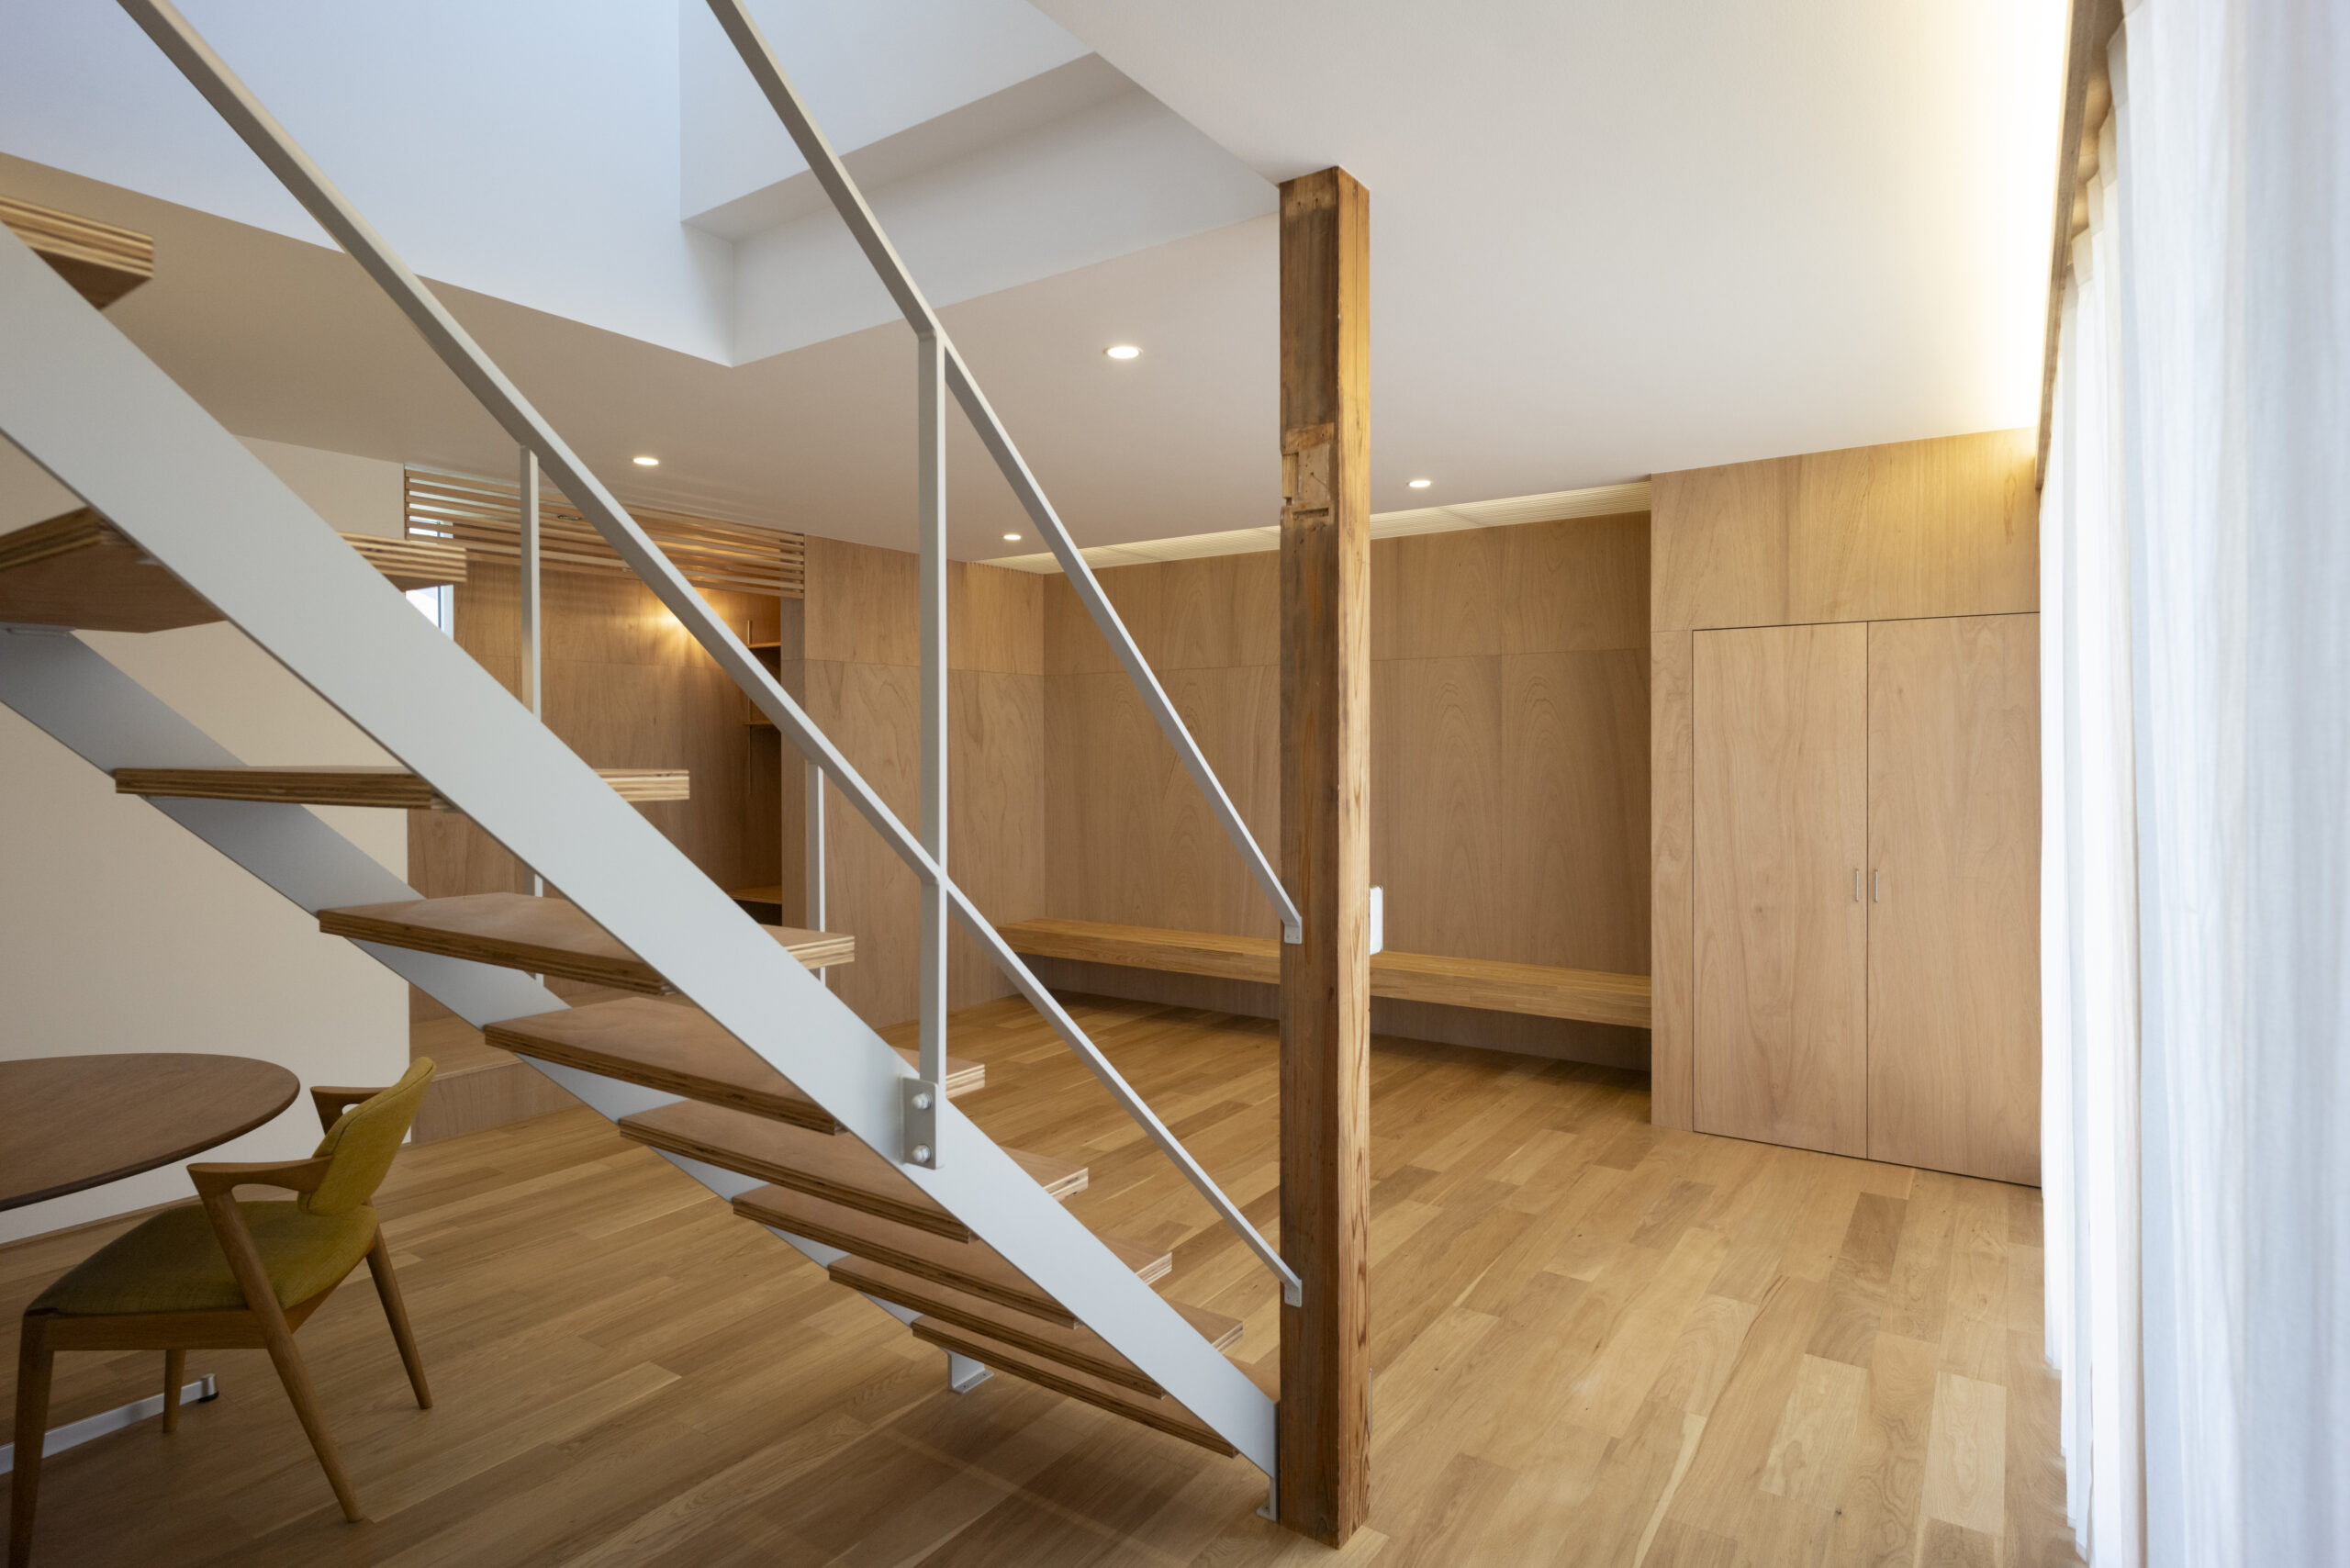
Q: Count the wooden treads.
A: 9